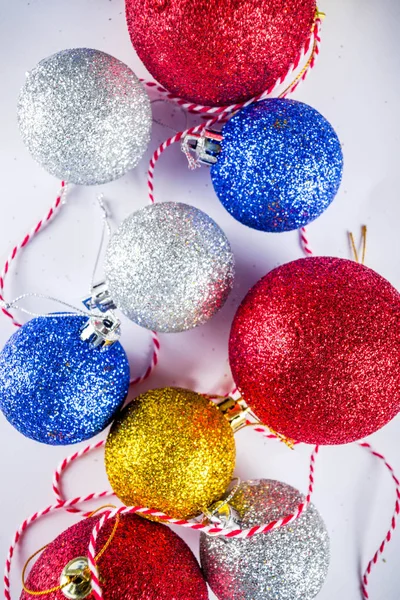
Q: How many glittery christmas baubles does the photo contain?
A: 9